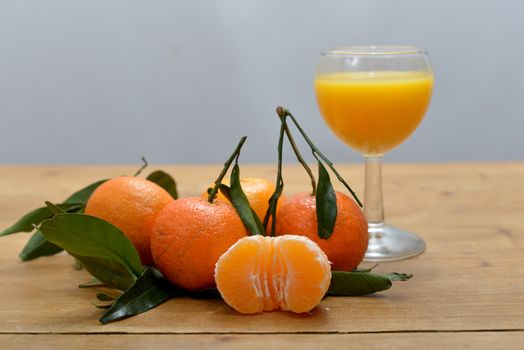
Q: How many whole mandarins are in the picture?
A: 4